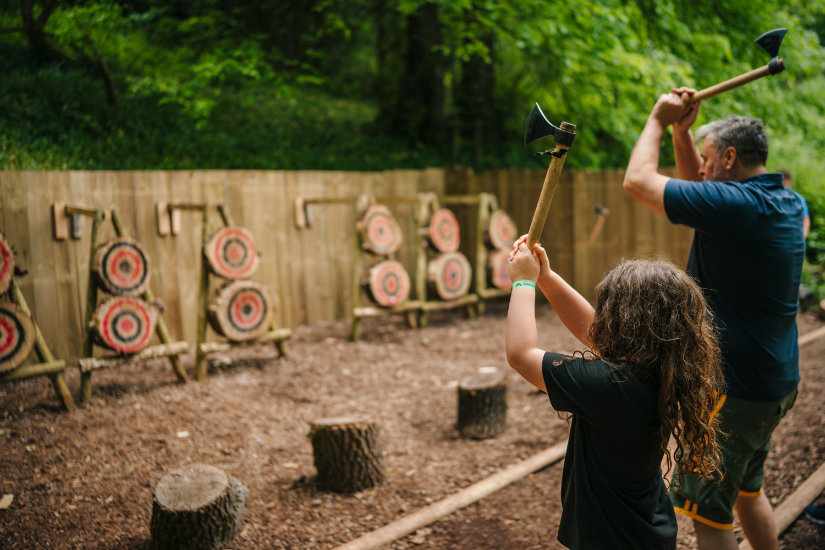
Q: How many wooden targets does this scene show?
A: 12